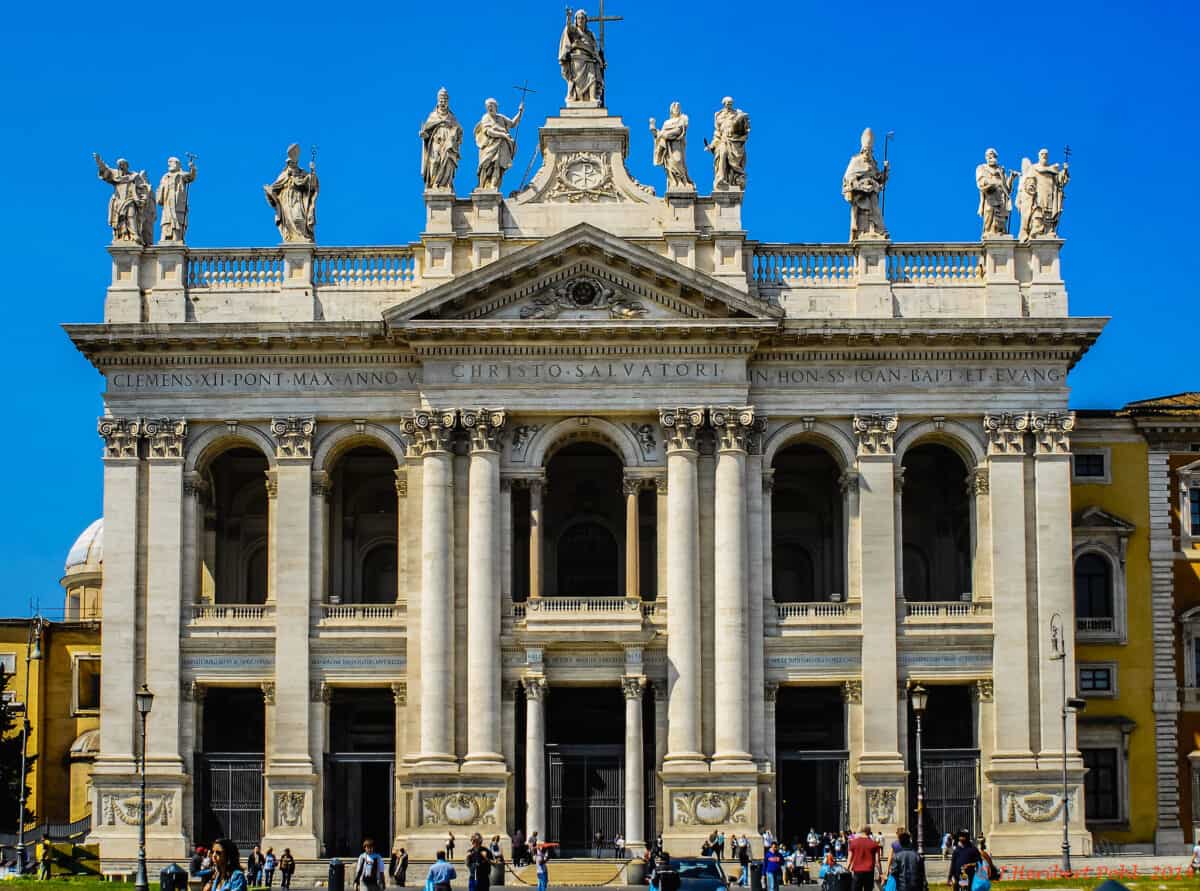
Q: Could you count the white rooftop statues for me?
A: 11